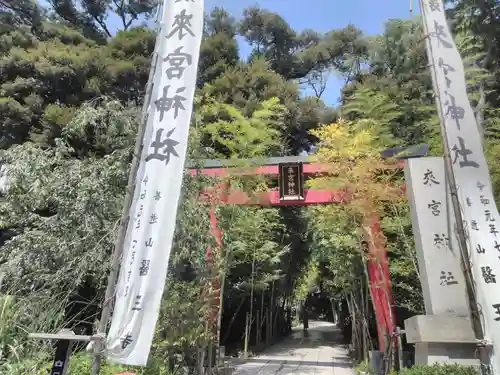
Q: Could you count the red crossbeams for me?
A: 2